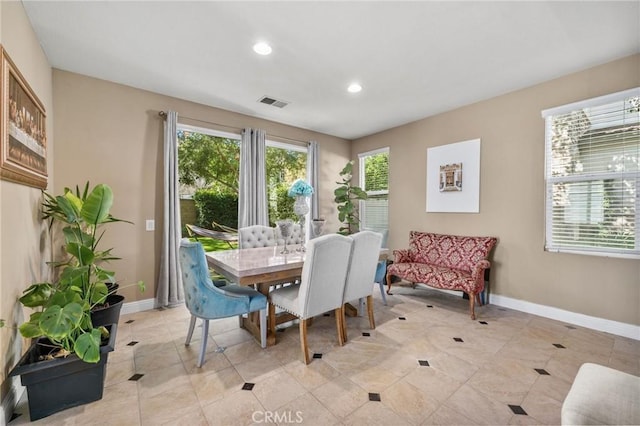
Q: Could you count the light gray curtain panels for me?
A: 3